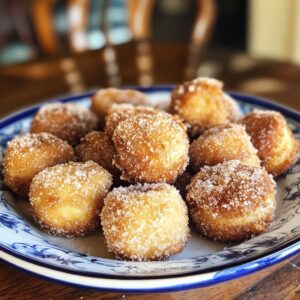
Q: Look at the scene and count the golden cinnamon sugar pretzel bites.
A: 12